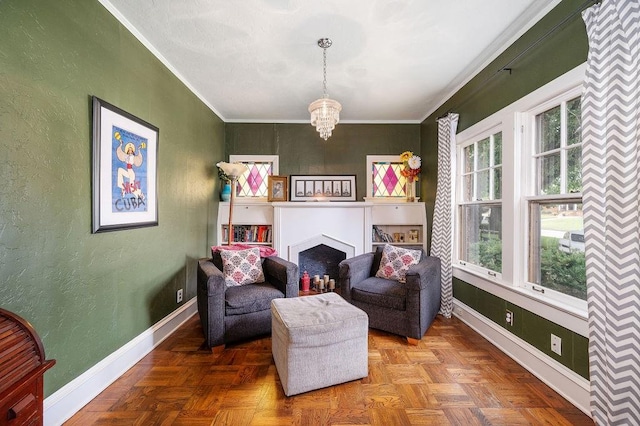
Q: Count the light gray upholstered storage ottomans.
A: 1